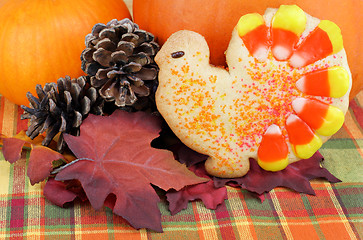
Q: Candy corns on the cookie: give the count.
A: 7